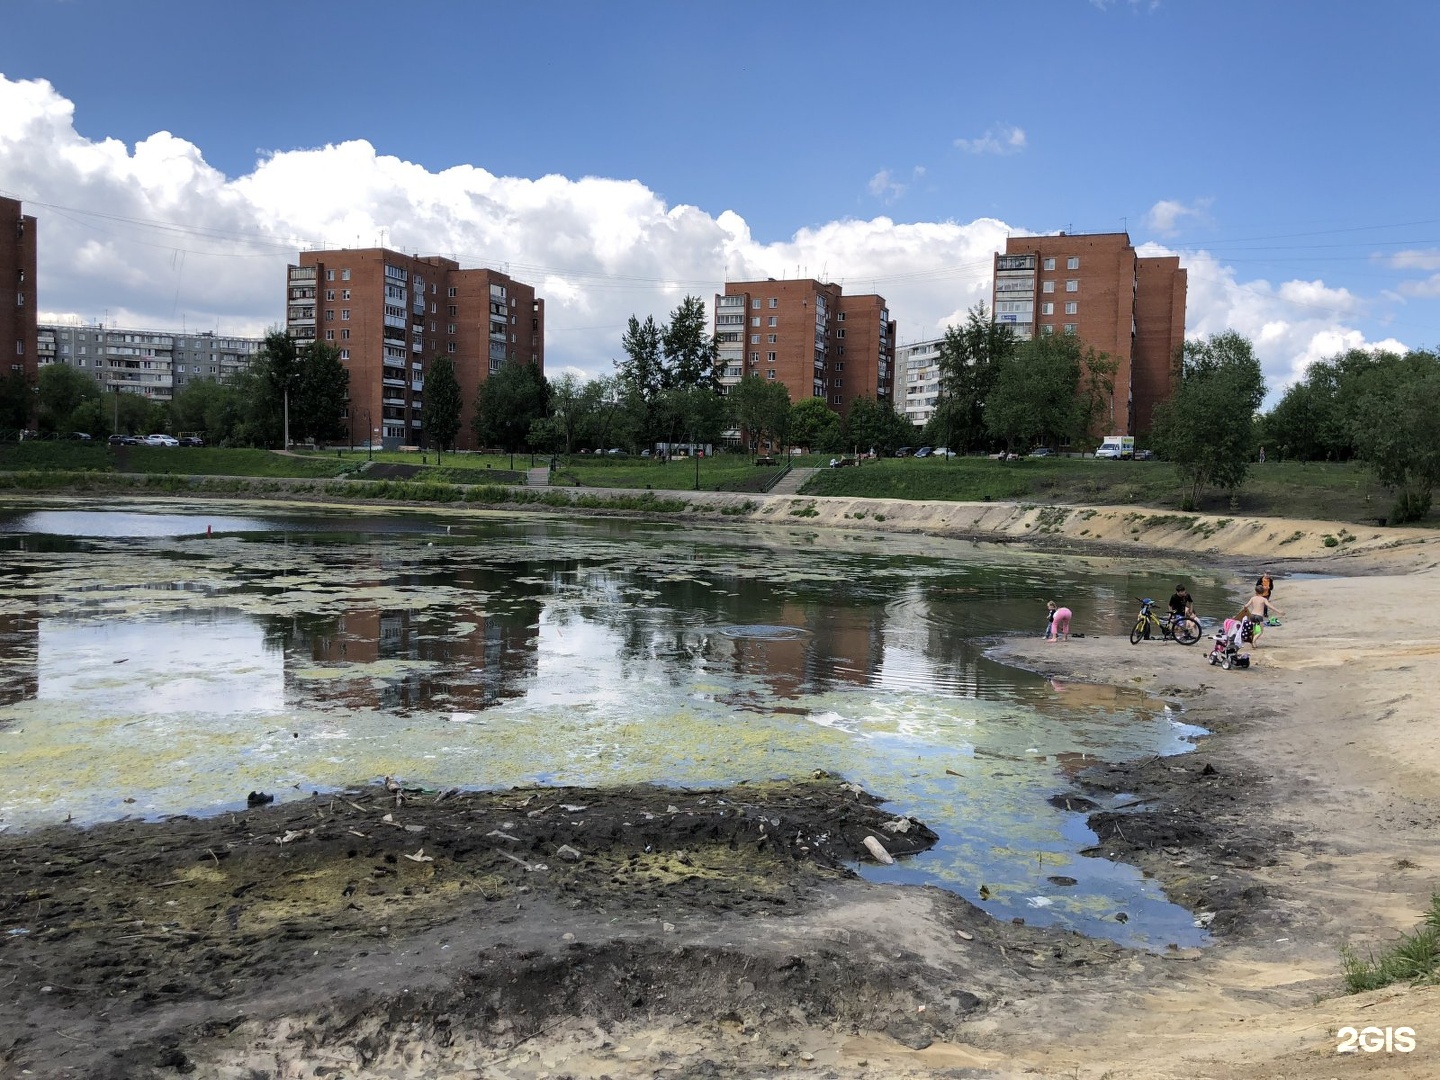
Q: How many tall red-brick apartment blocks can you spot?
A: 4